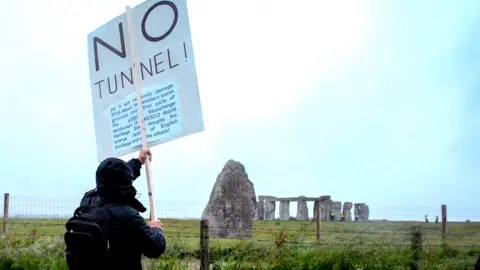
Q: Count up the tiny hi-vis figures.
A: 4